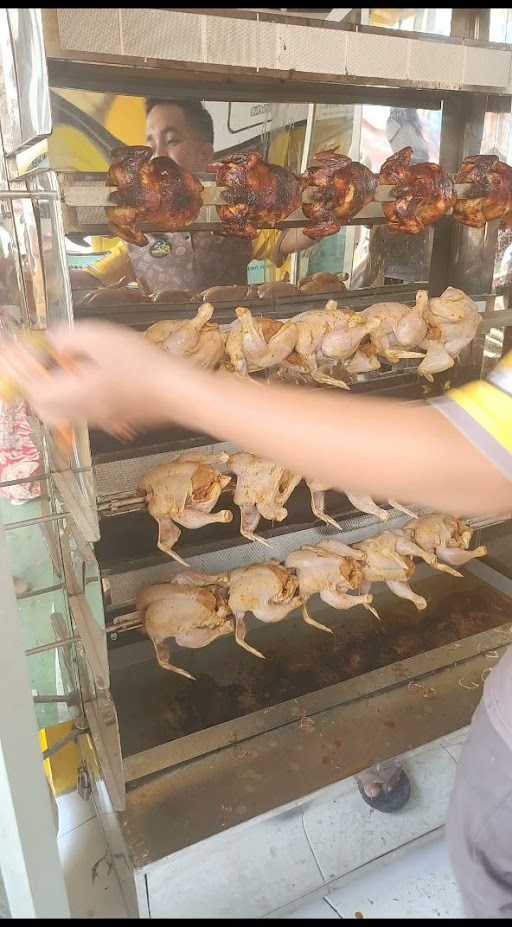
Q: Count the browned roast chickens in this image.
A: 5